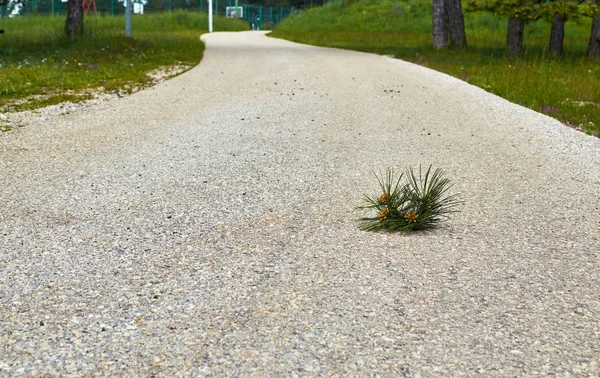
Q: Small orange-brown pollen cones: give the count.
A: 3